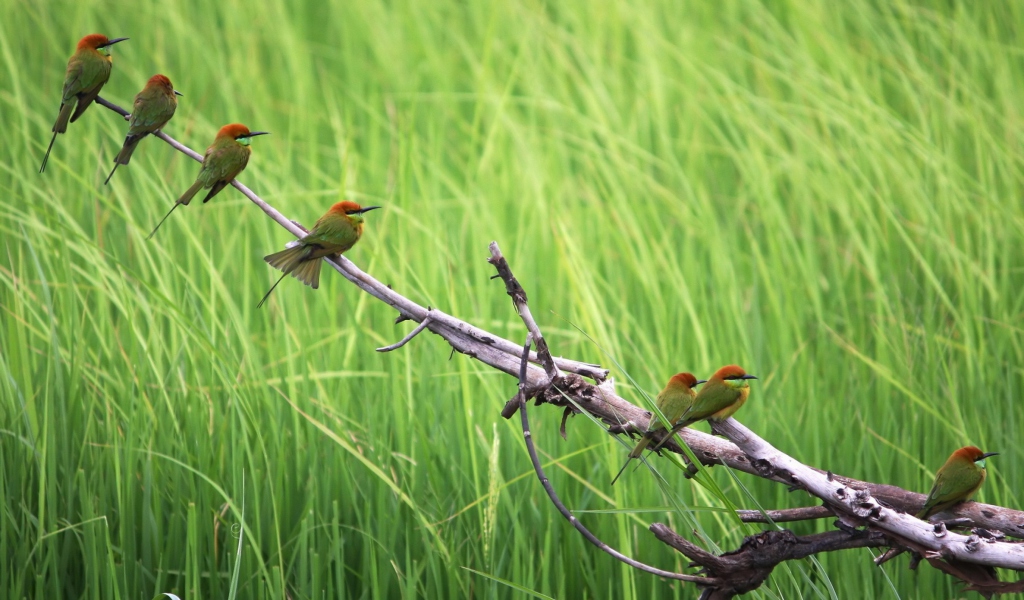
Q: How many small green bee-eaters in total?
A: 7